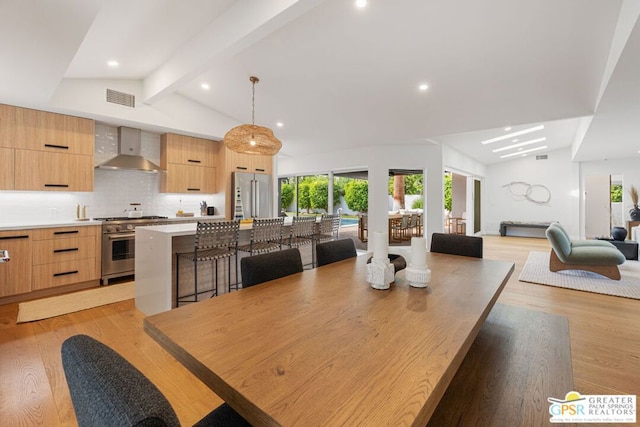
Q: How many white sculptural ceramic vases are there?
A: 2